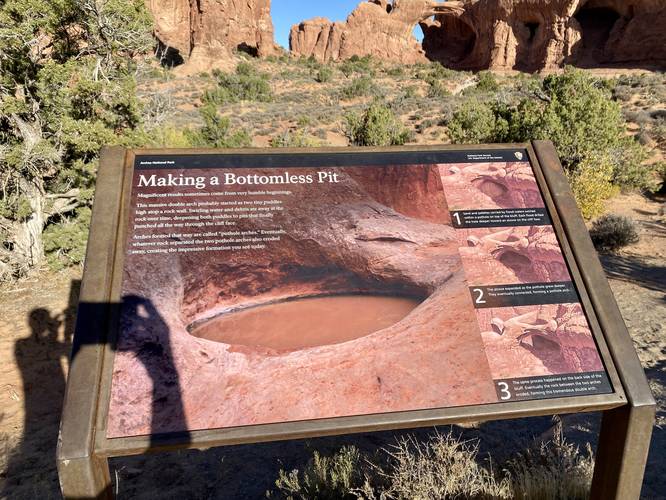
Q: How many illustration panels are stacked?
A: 3